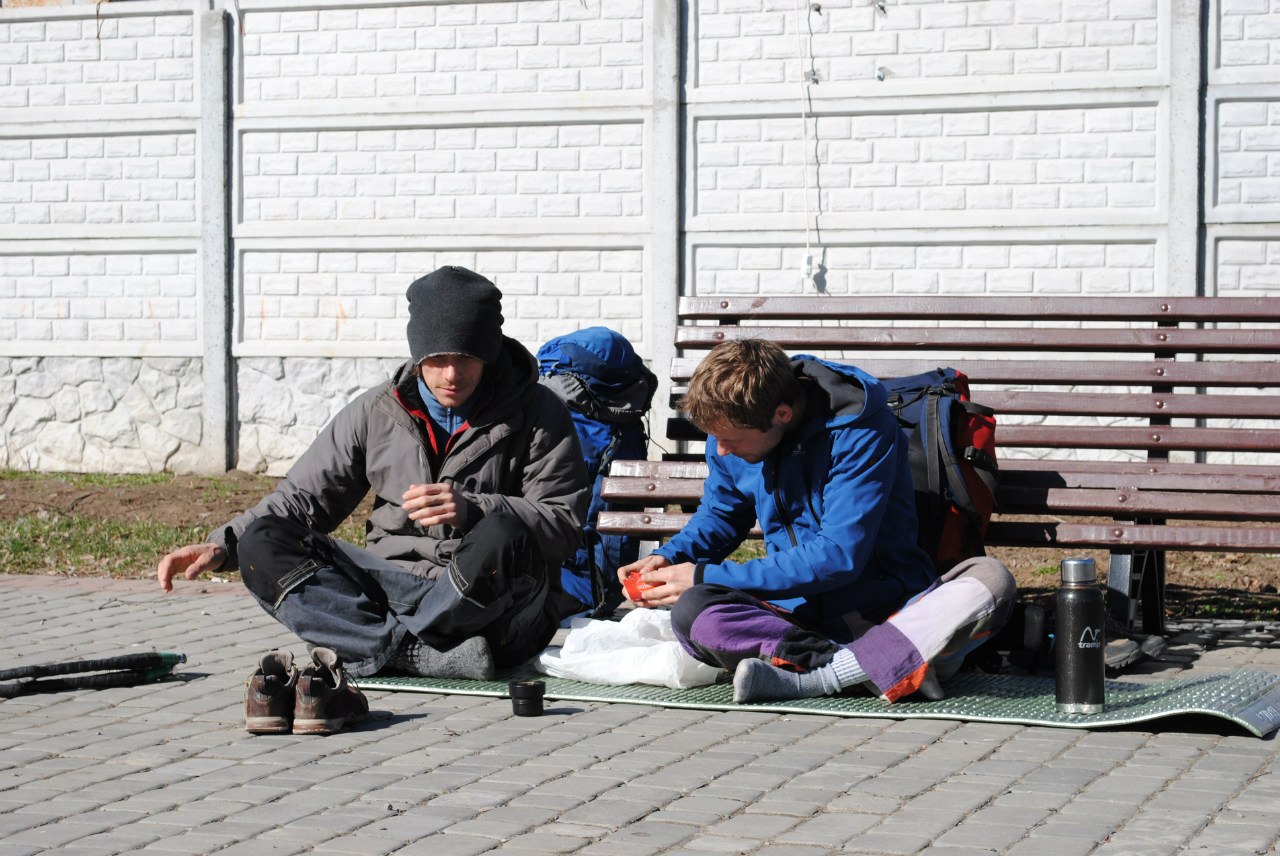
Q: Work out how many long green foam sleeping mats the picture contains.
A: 1